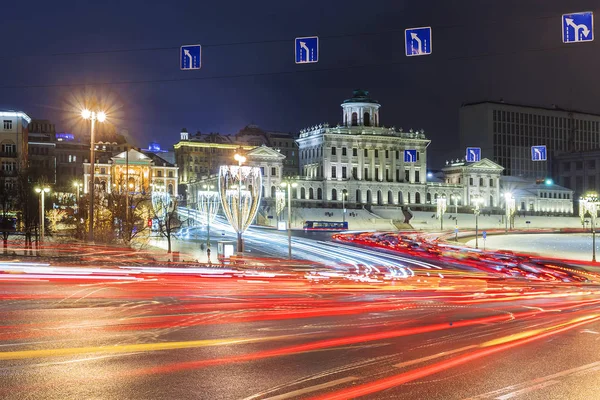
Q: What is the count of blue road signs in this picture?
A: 7